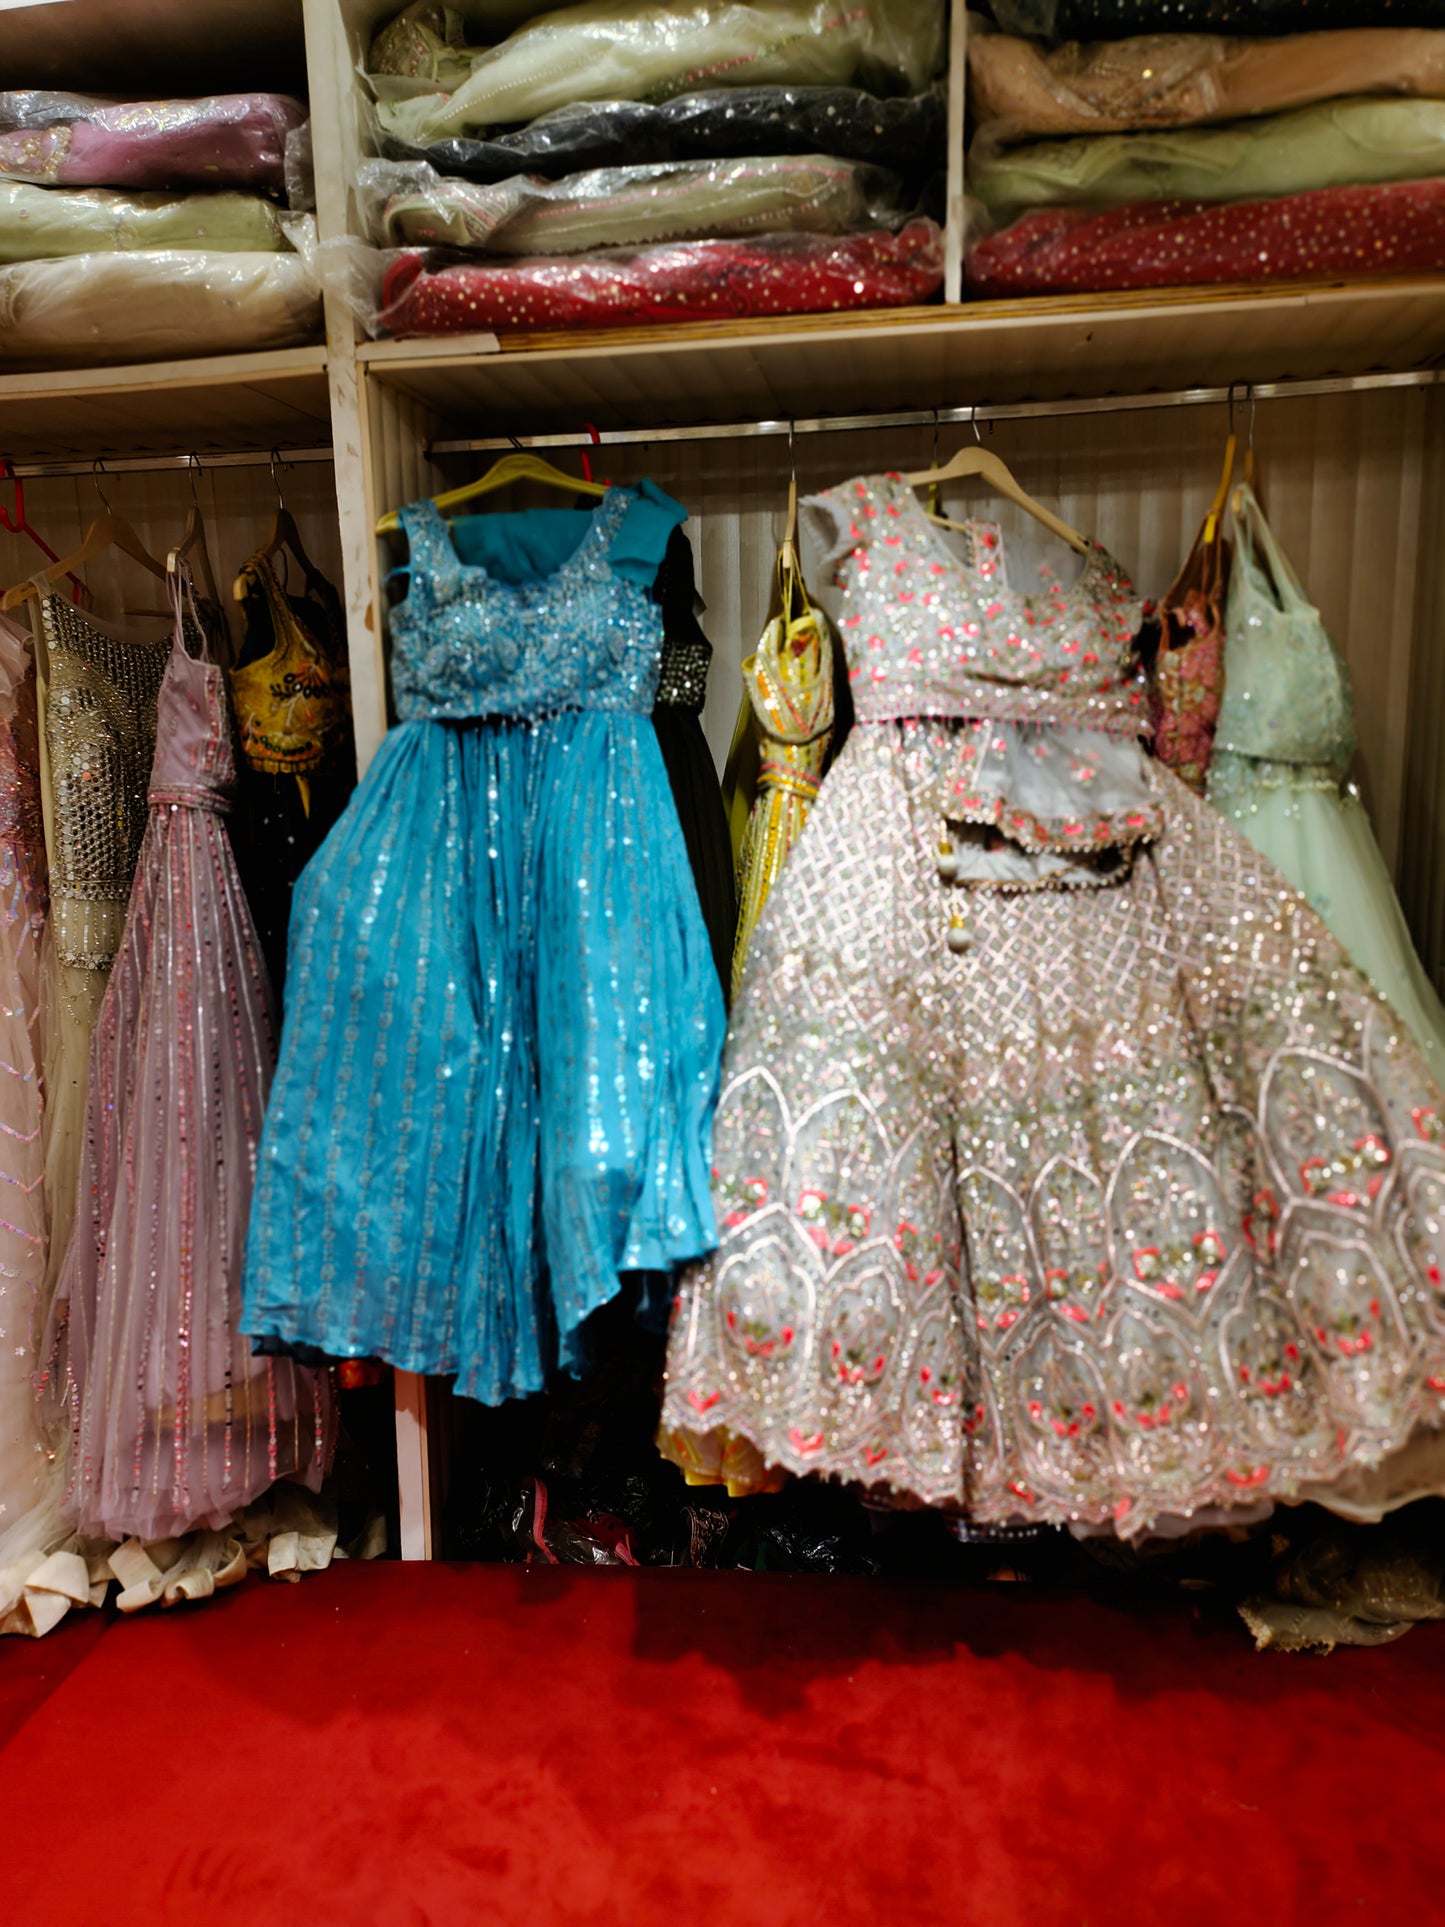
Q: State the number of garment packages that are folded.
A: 11